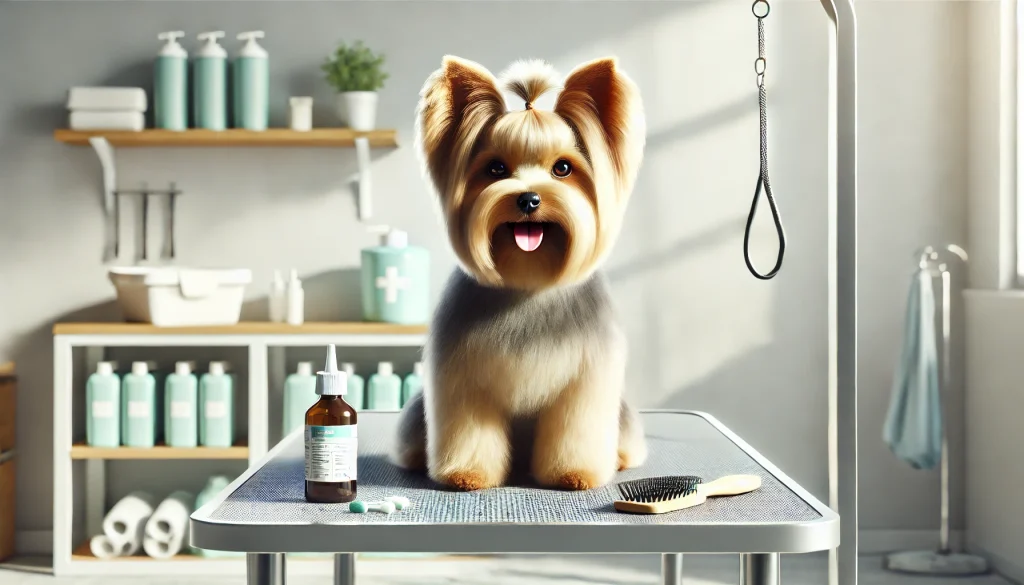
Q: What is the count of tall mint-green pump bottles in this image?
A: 3